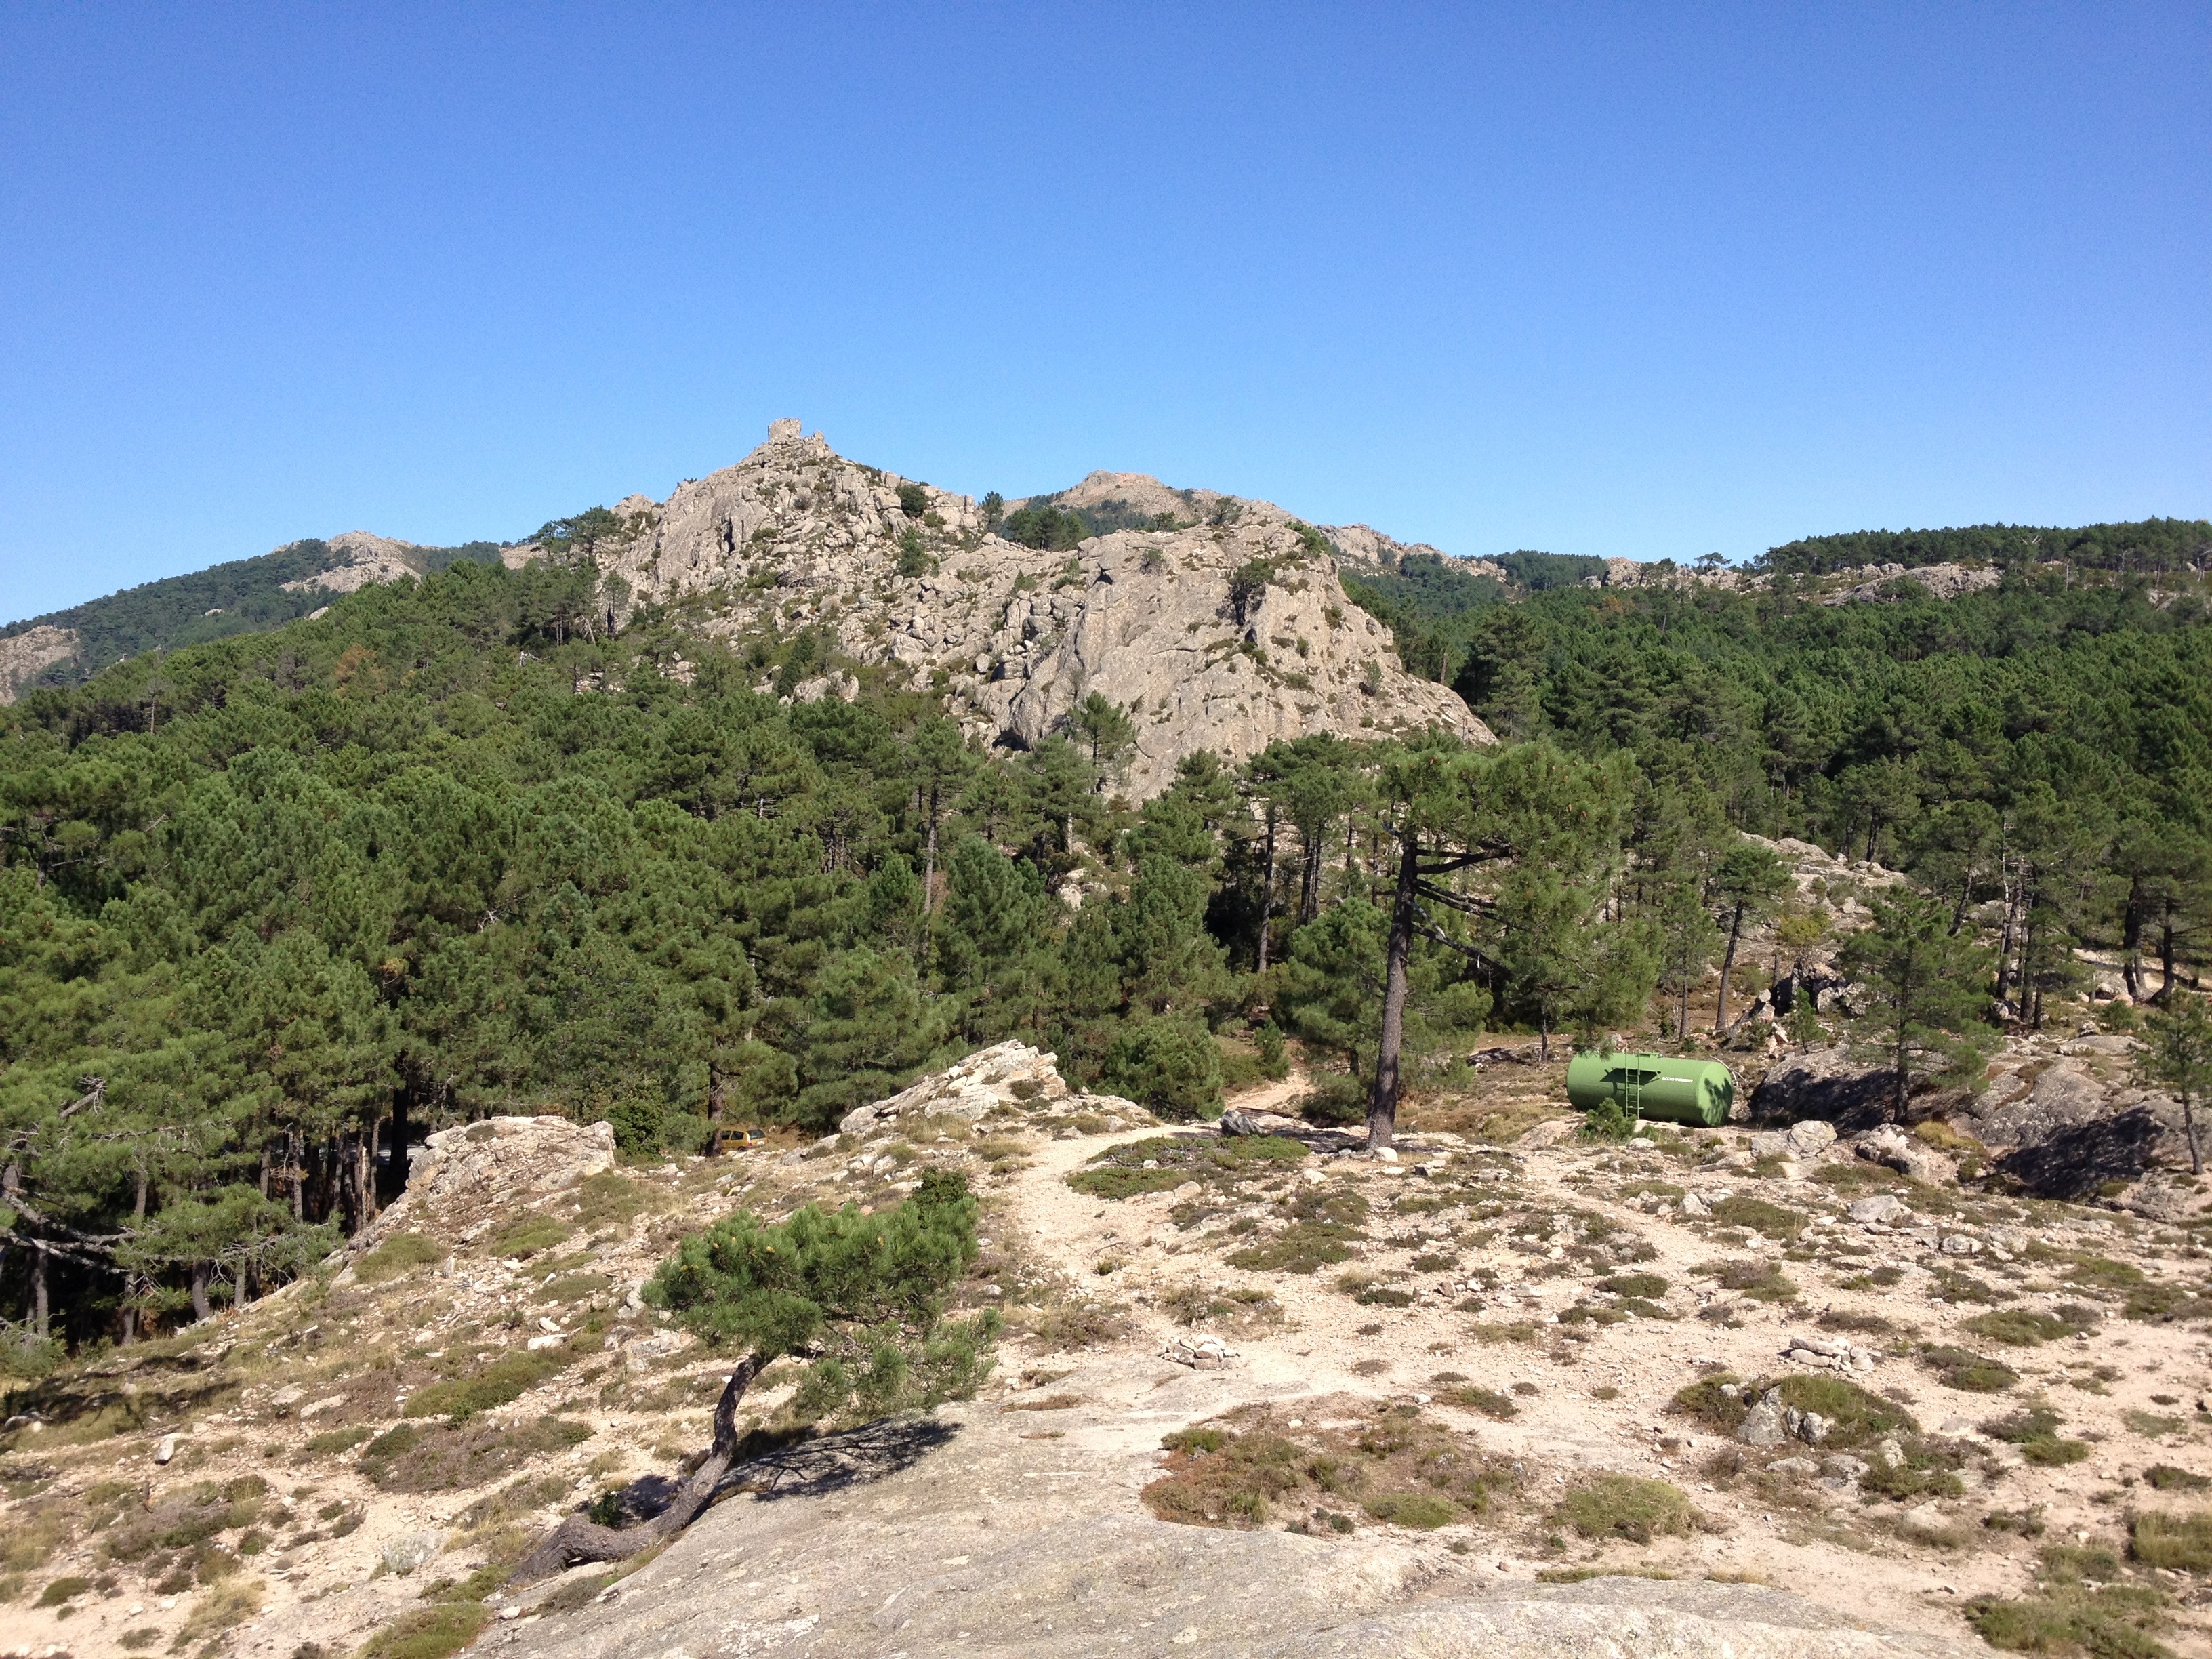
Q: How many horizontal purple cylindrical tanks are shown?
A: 0